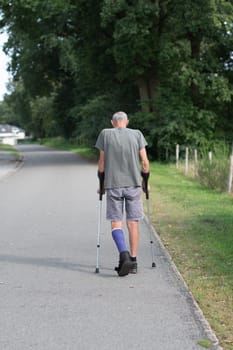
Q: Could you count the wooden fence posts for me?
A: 5